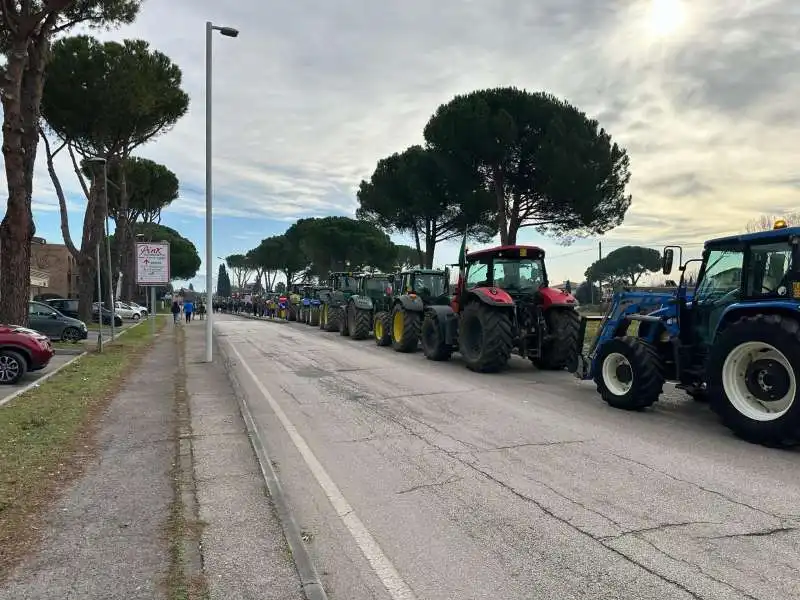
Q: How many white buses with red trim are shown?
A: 0